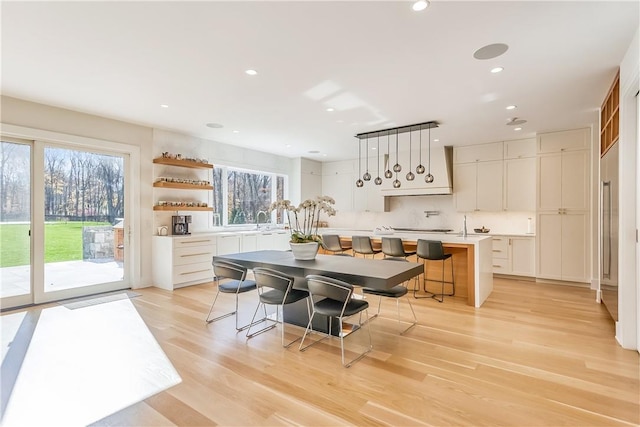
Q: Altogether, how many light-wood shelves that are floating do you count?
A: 3